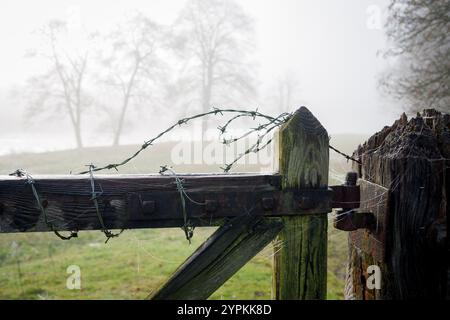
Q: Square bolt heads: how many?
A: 4